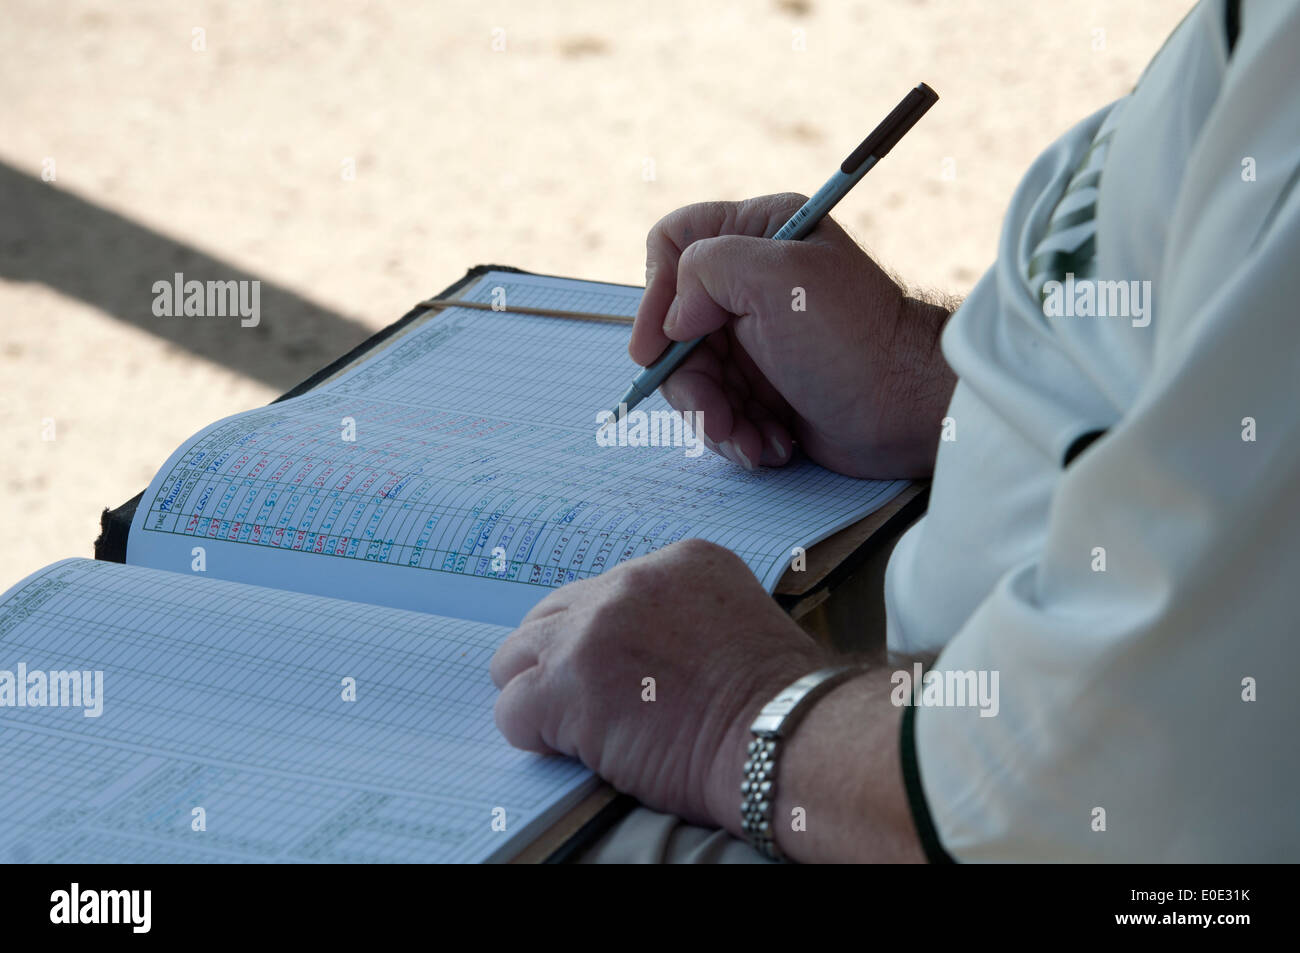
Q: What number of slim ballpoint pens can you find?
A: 1